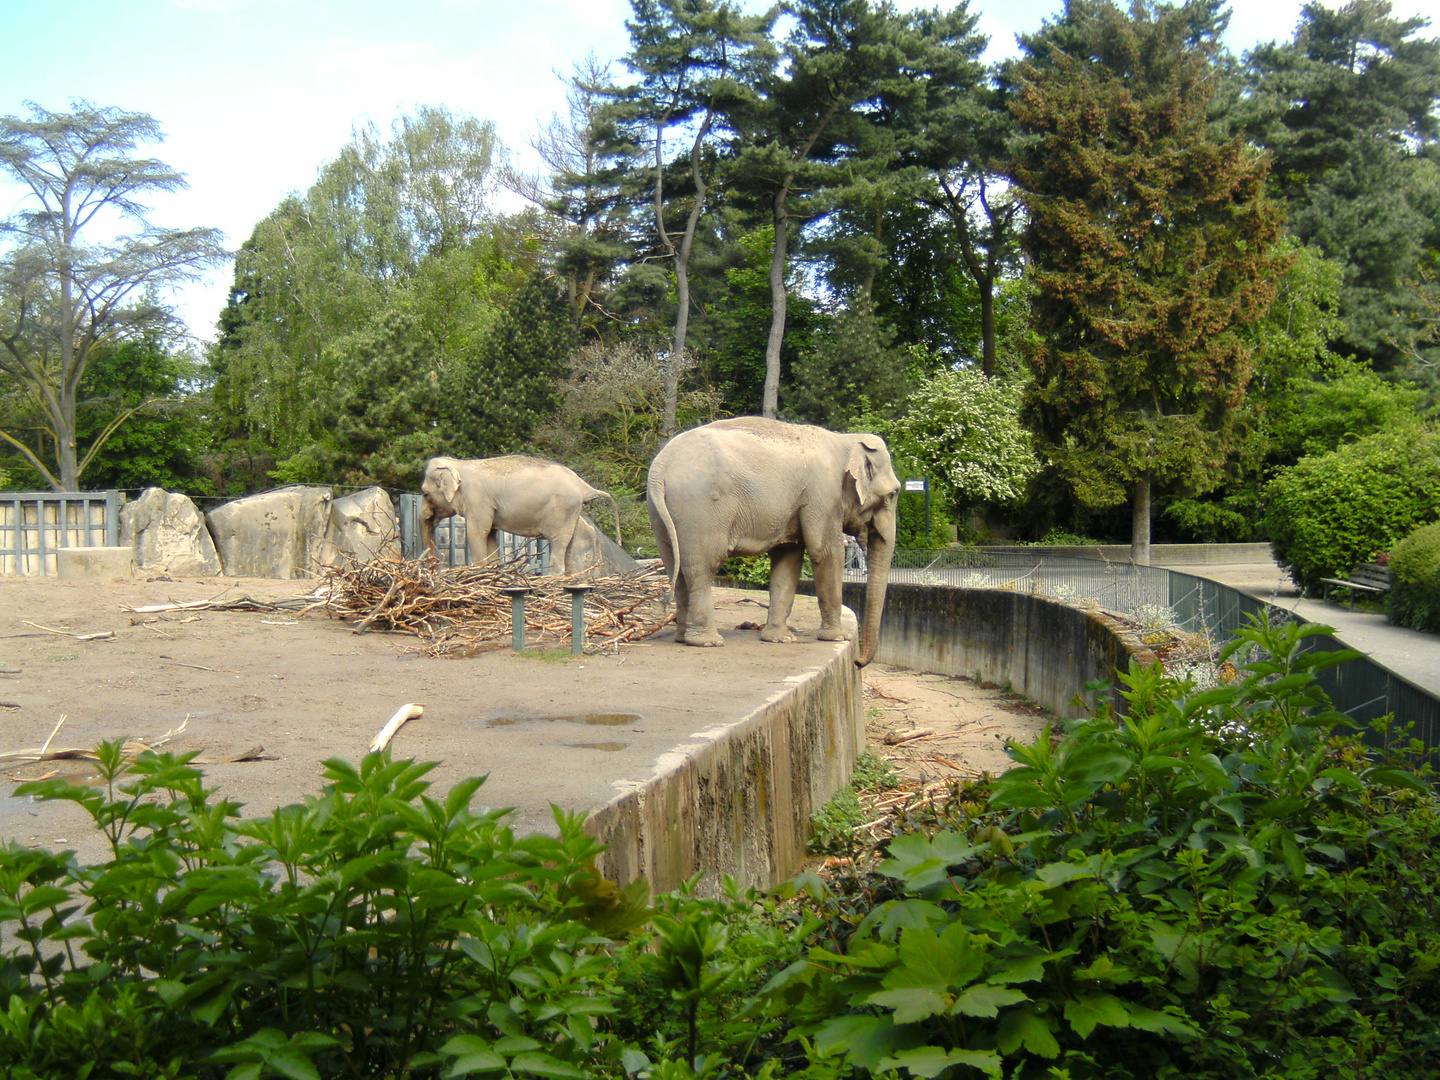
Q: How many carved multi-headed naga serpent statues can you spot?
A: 0